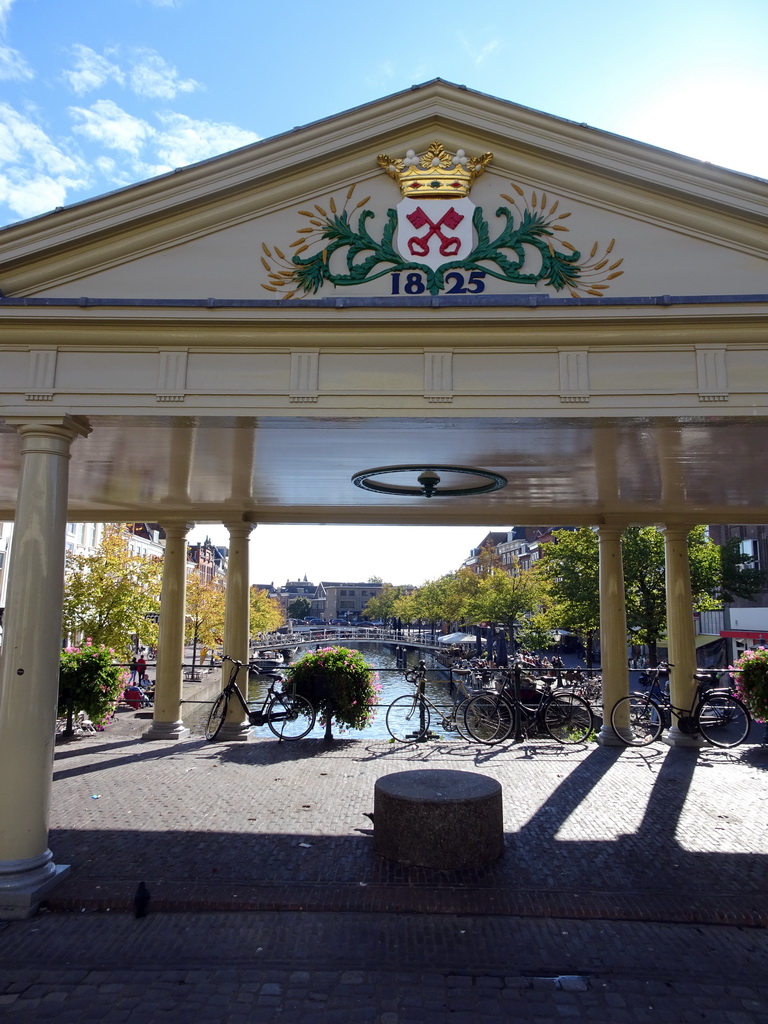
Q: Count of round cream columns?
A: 5